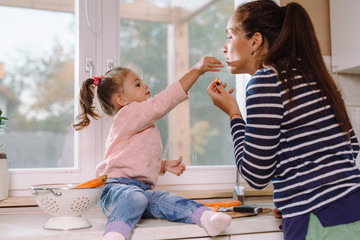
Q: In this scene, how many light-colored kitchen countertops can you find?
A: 1